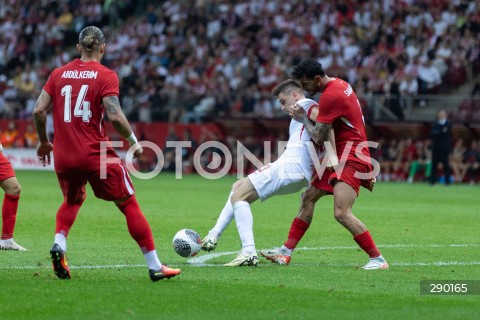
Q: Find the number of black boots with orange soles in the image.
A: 2